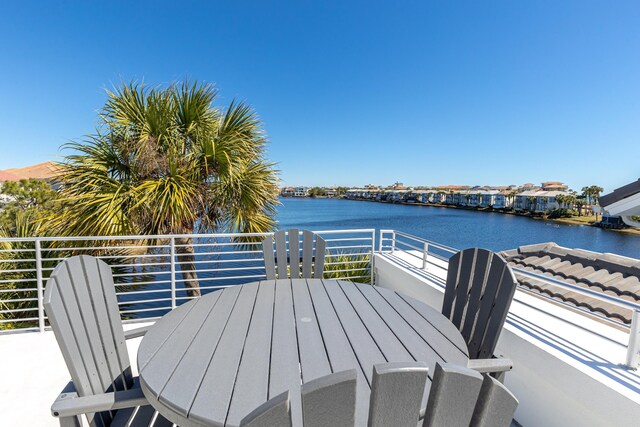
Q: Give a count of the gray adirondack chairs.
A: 4